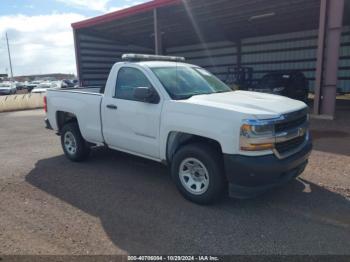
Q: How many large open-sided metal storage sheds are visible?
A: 1